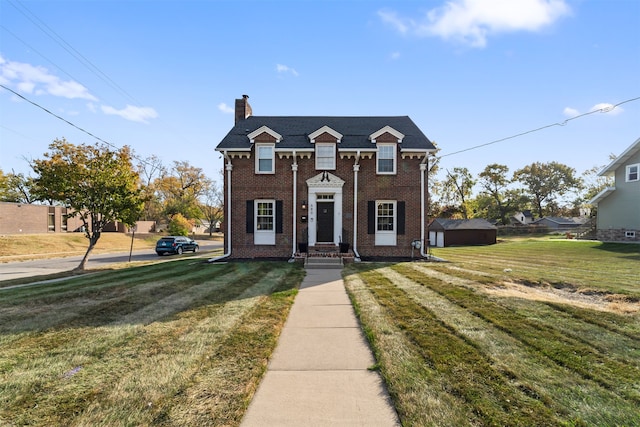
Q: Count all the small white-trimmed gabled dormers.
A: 3